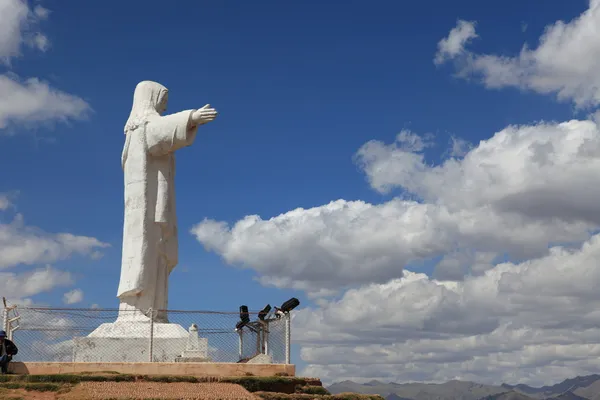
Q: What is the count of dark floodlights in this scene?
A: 3